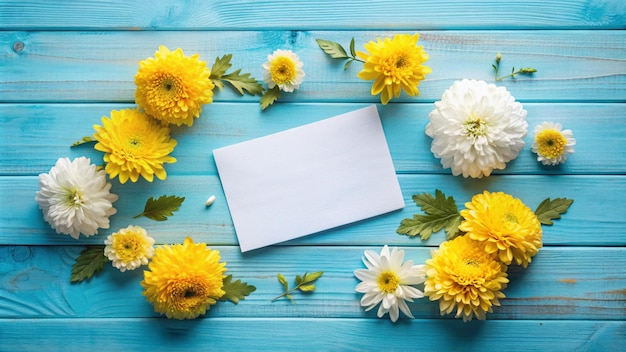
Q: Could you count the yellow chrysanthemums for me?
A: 6